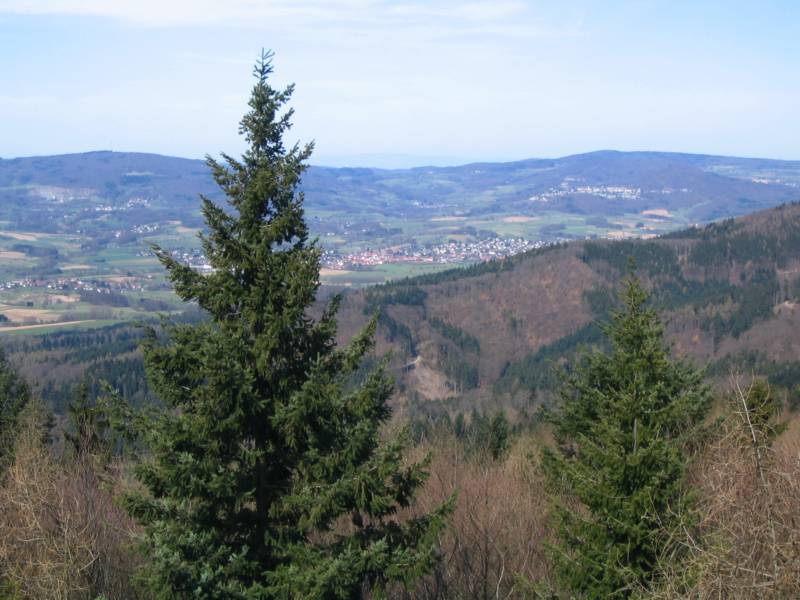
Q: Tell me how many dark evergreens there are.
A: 2